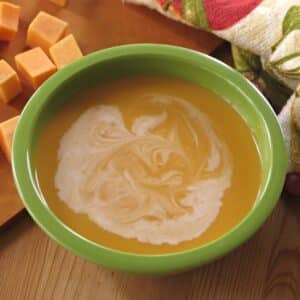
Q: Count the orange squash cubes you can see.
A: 7